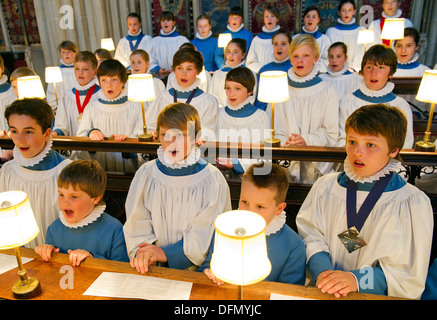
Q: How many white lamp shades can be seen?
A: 11